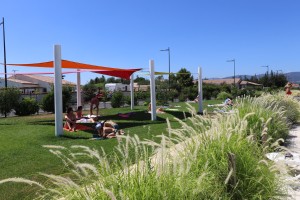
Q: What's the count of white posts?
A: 5